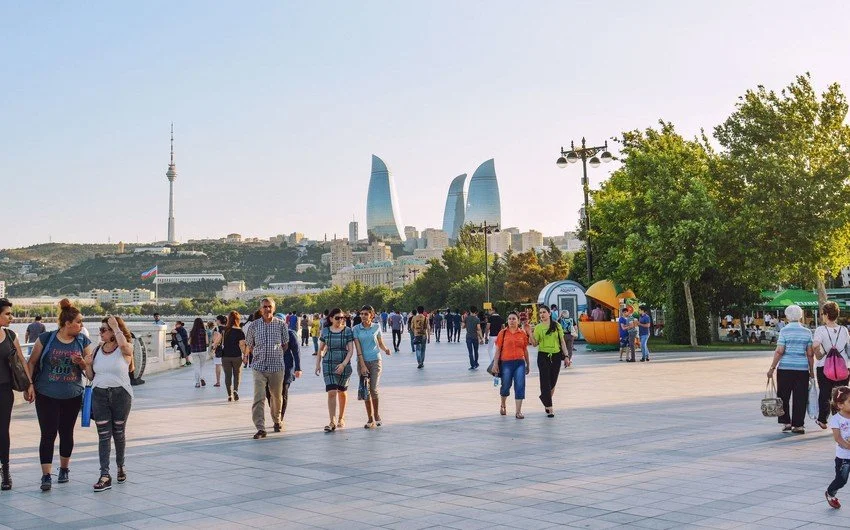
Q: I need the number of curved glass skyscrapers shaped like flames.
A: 3